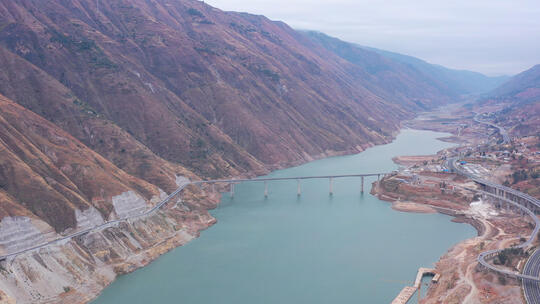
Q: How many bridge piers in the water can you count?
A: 5